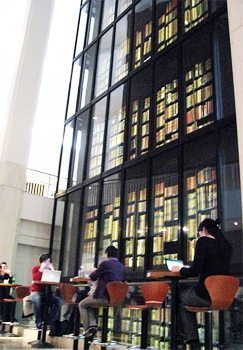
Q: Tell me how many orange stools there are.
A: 5